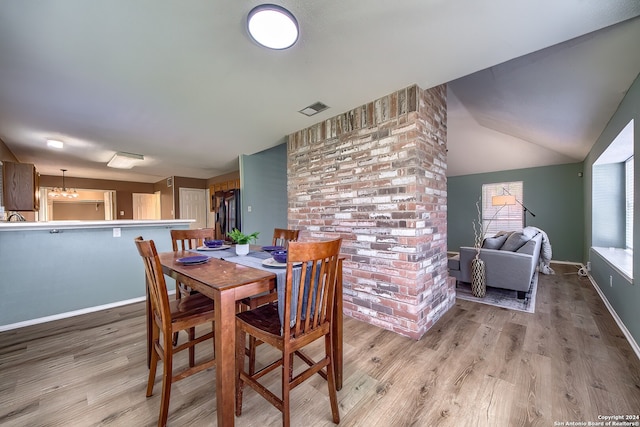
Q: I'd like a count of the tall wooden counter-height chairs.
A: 4